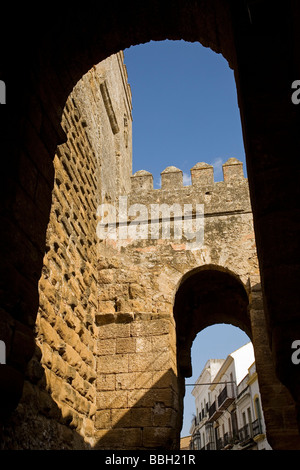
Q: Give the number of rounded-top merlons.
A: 4